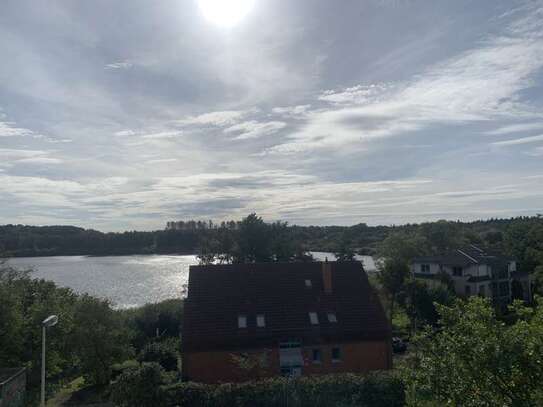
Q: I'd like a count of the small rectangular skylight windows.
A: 5